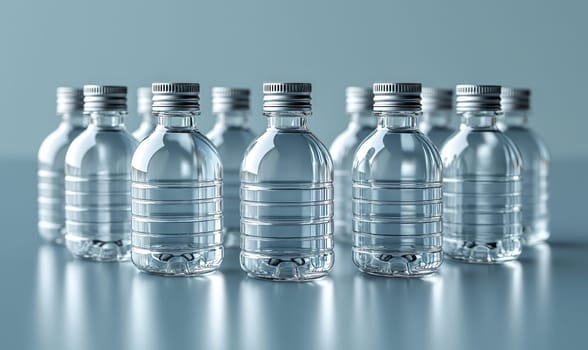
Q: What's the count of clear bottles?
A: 11